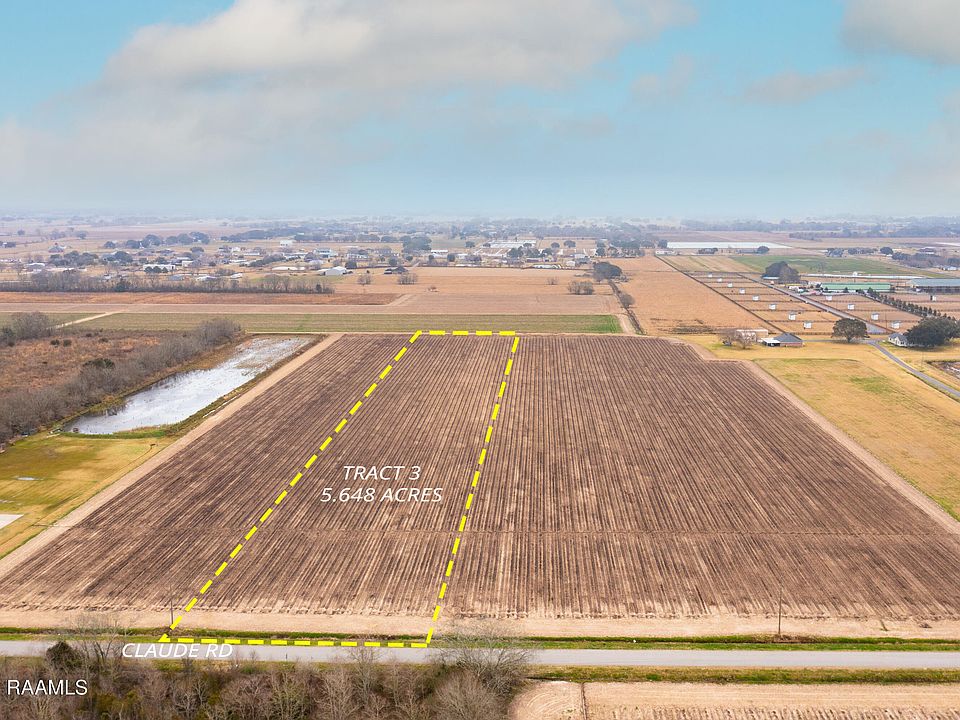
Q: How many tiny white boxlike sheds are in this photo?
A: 13